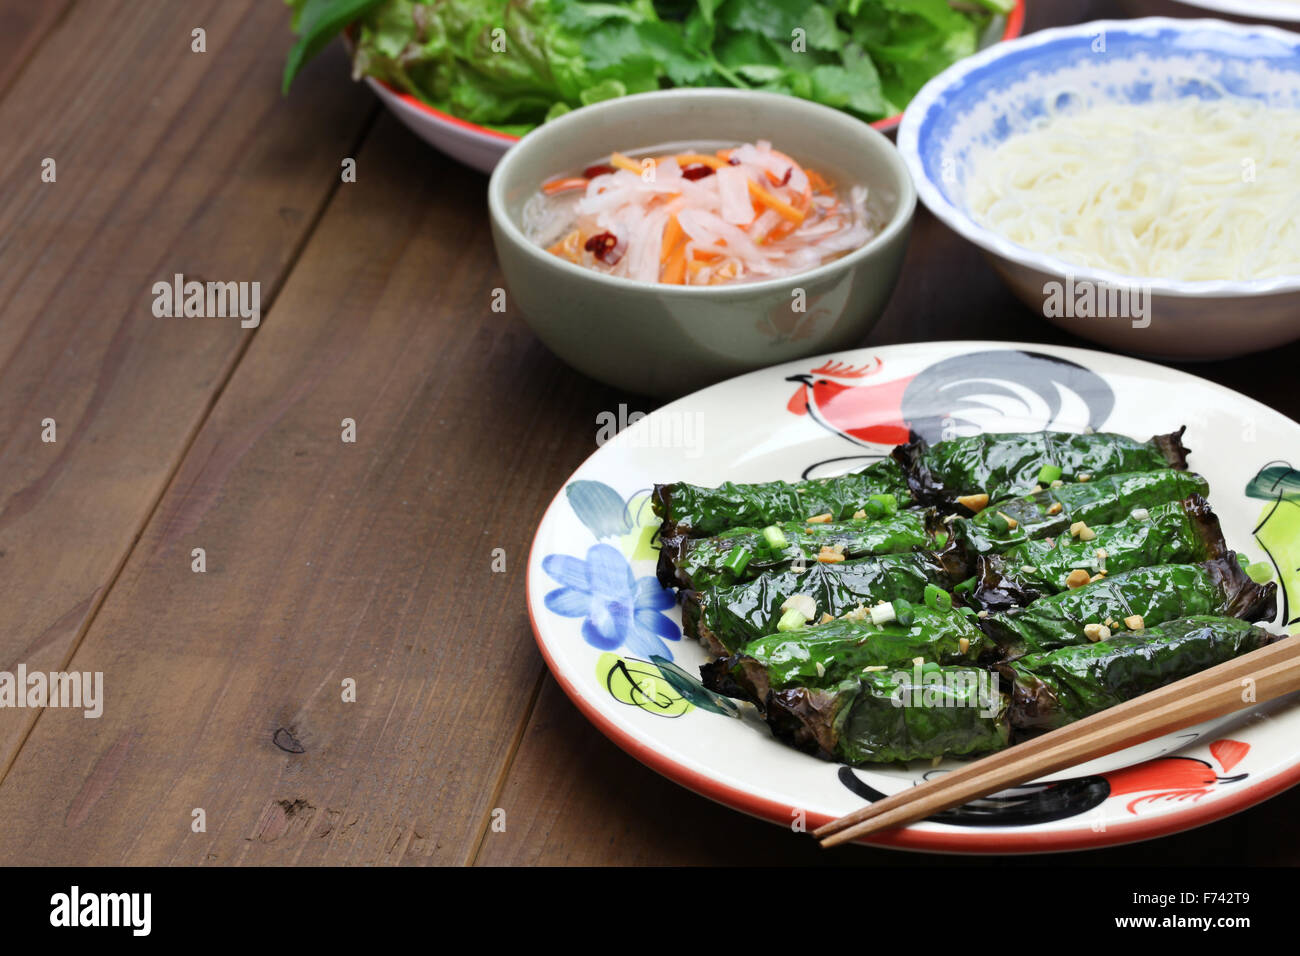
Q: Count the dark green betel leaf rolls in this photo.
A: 10